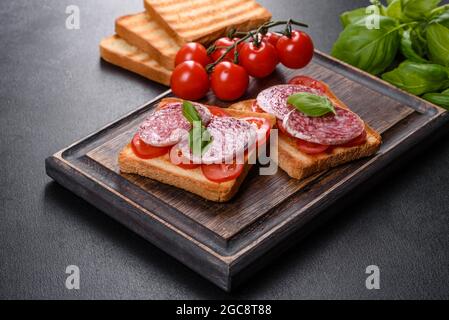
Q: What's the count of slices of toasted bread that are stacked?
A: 3